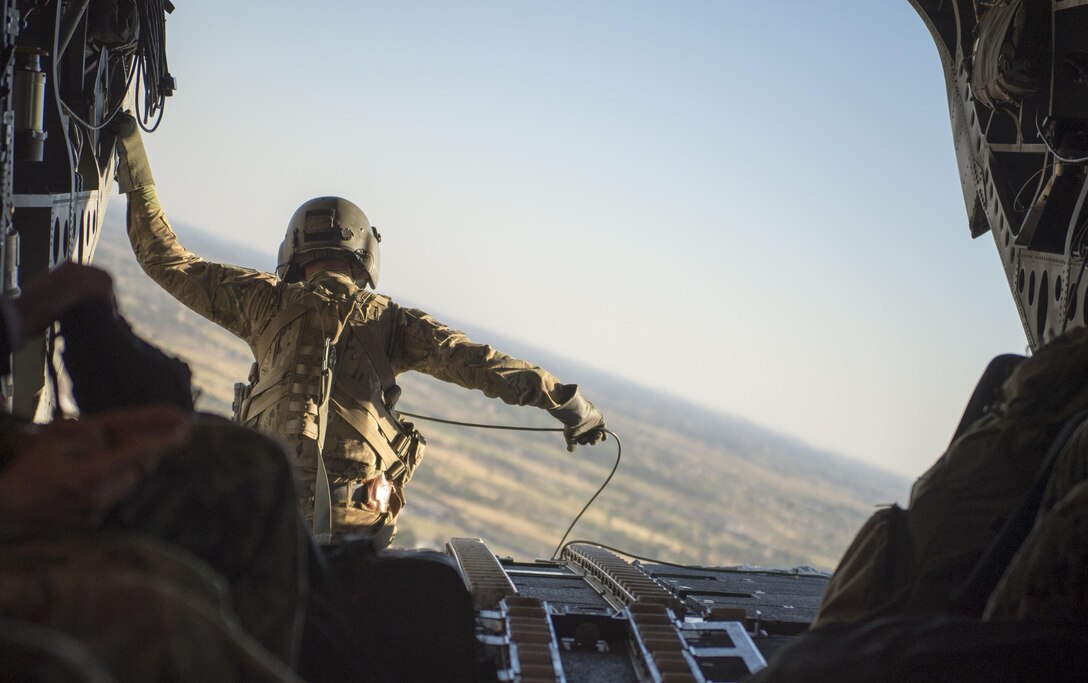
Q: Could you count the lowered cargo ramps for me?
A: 1